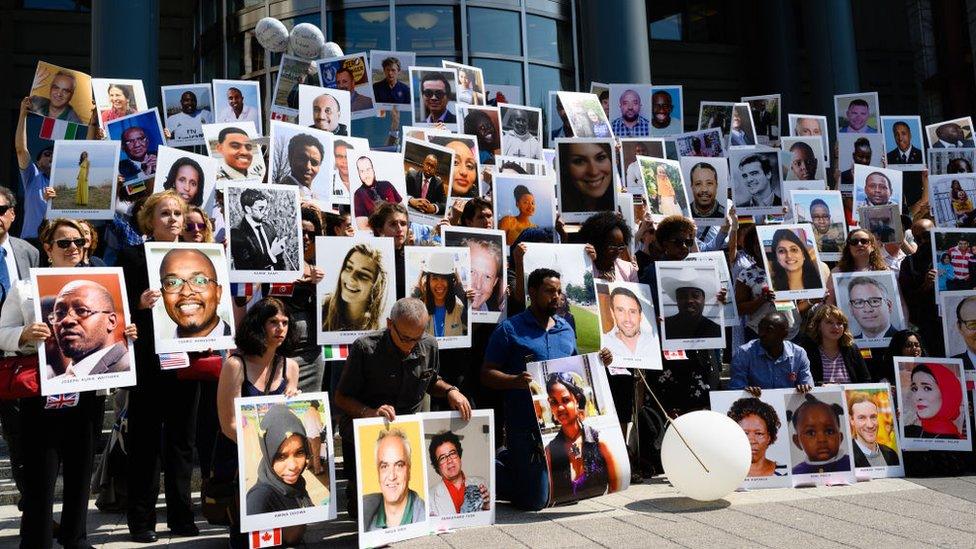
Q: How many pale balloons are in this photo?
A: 4